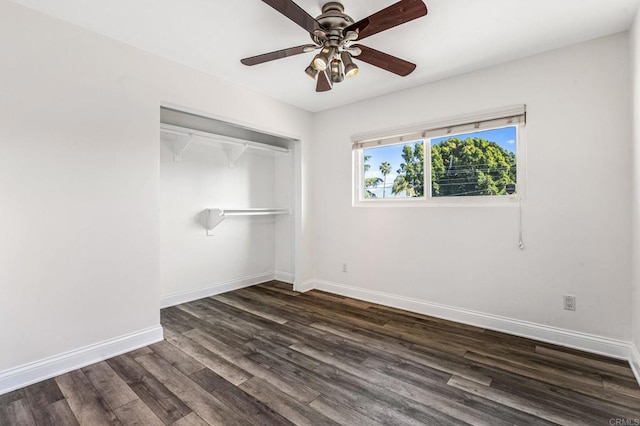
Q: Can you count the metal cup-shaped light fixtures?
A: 4